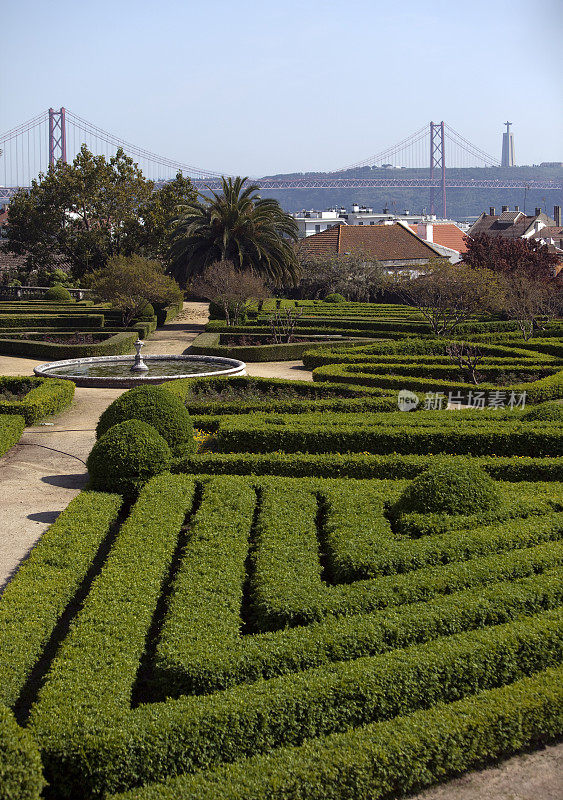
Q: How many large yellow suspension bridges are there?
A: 0